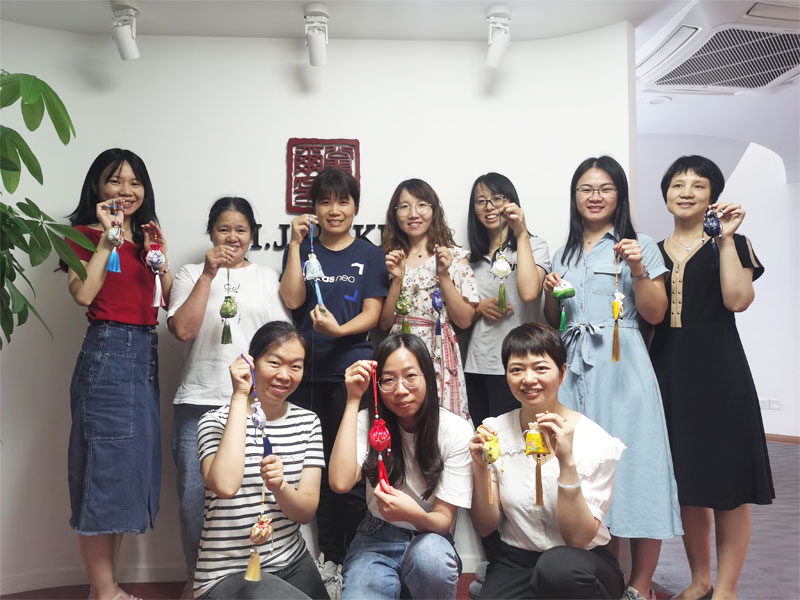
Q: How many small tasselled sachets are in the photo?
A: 15